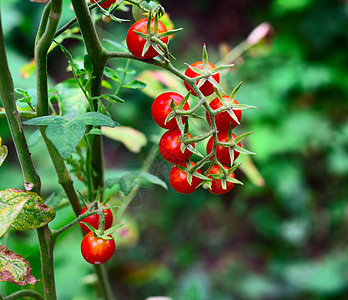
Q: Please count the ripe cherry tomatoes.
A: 11